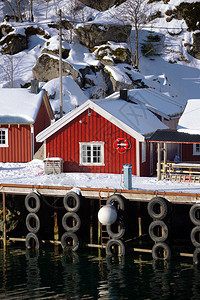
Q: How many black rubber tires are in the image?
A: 15